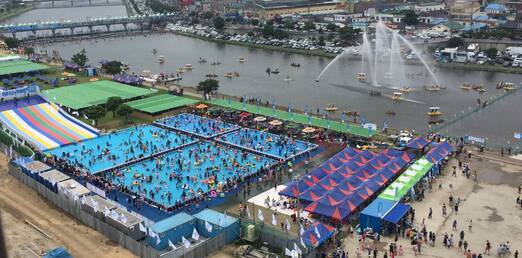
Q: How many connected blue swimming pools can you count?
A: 4